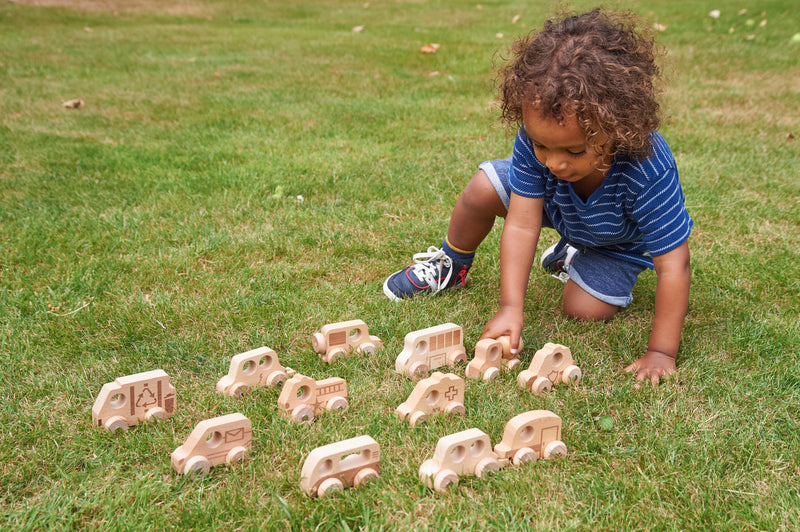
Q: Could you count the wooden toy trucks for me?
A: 12